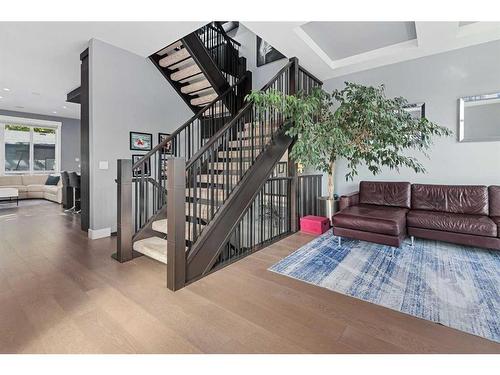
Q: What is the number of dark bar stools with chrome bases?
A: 2